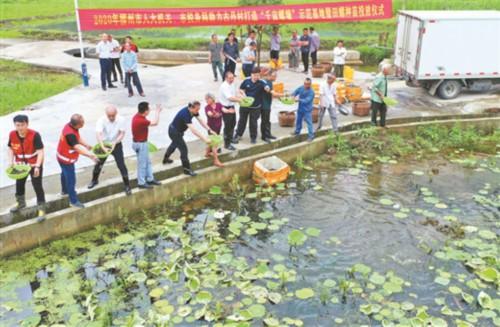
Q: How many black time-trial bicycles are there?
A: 0